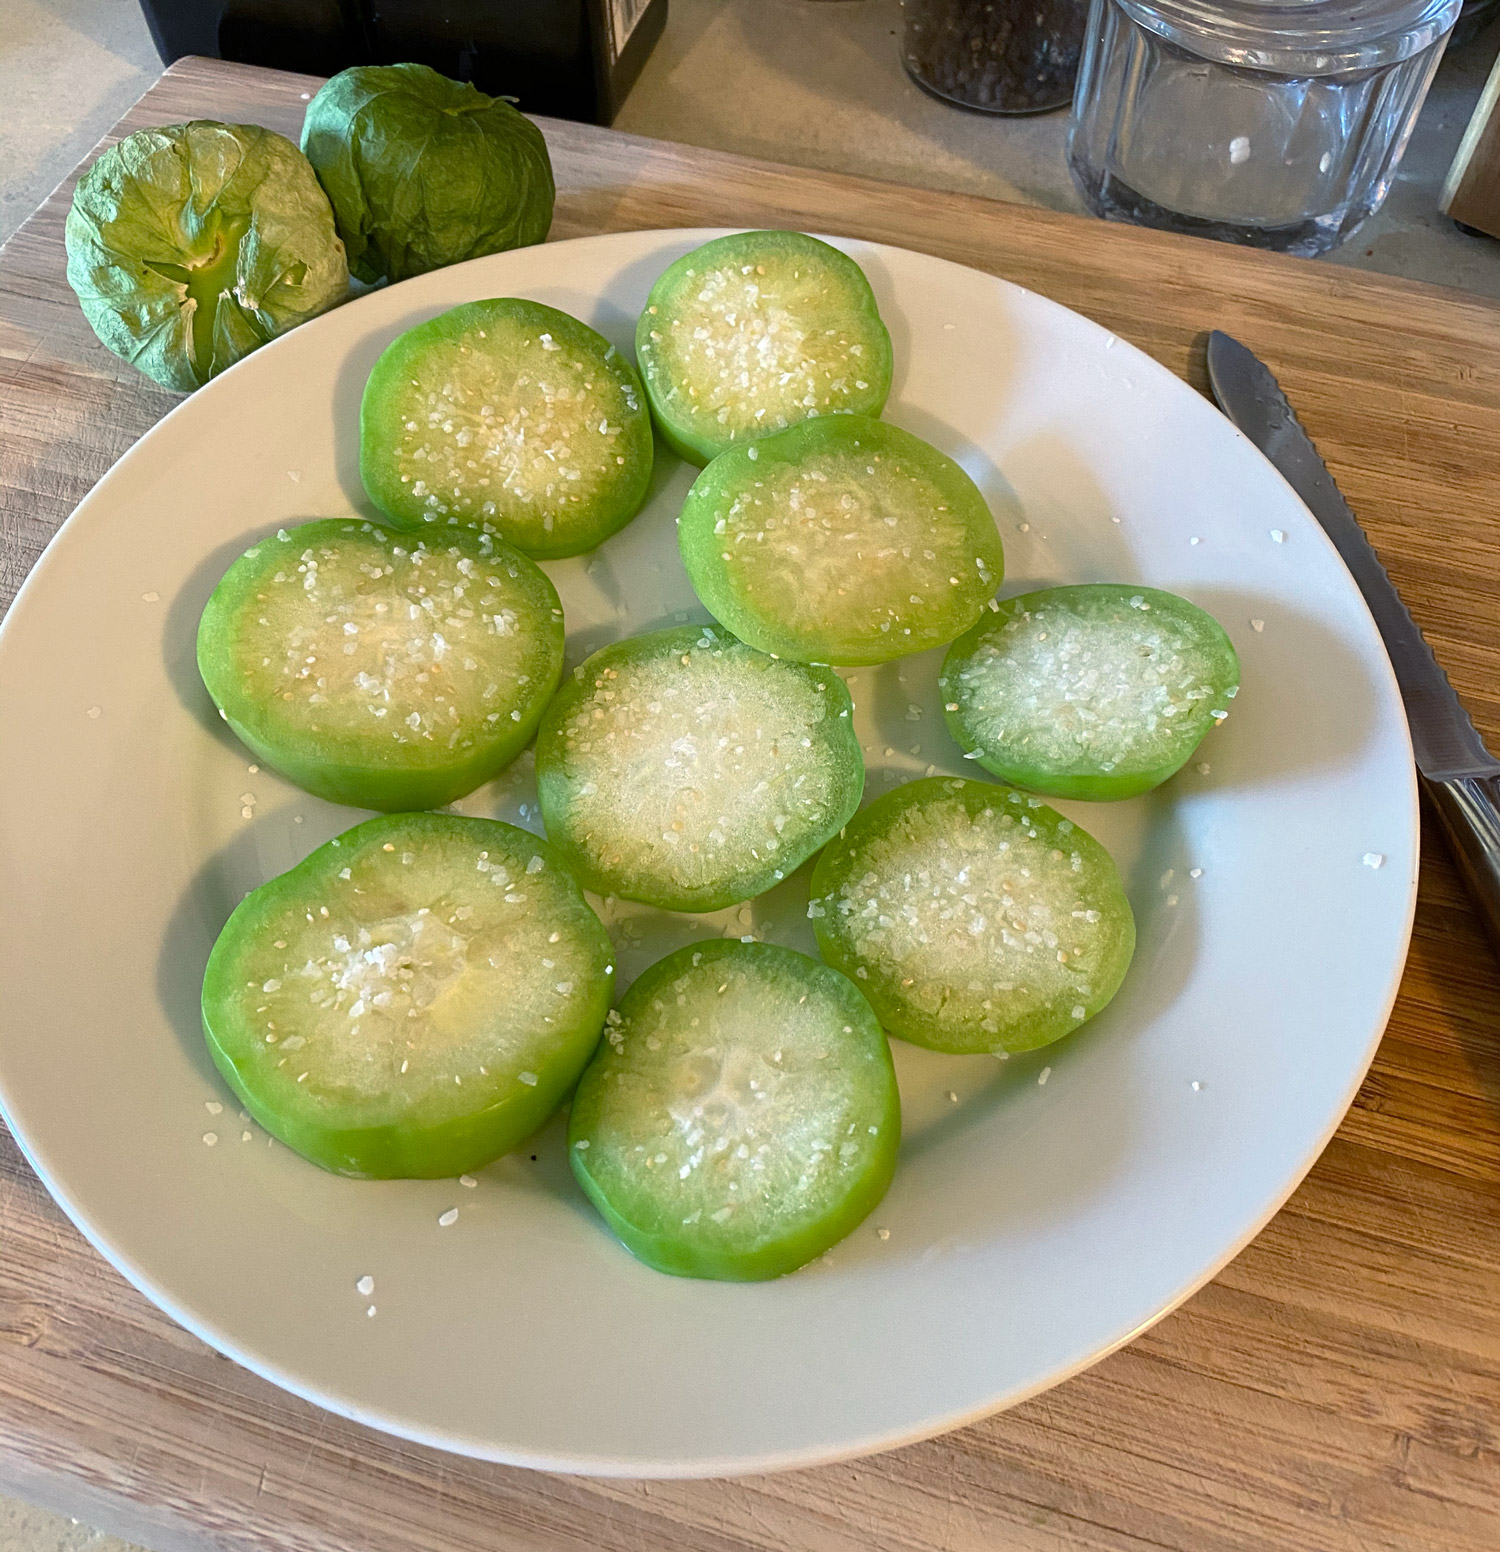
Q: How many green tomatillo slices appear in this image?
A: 9